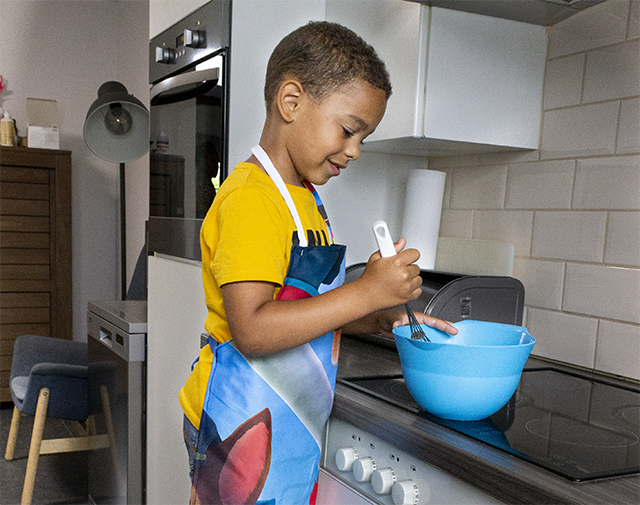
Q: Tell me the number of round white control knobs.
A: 4